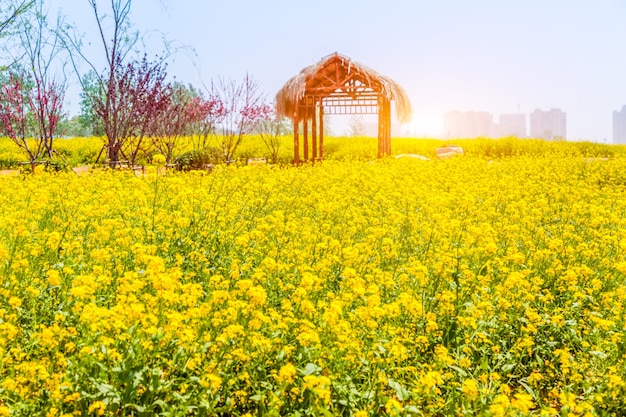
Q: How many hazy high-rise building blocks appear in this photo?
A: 4